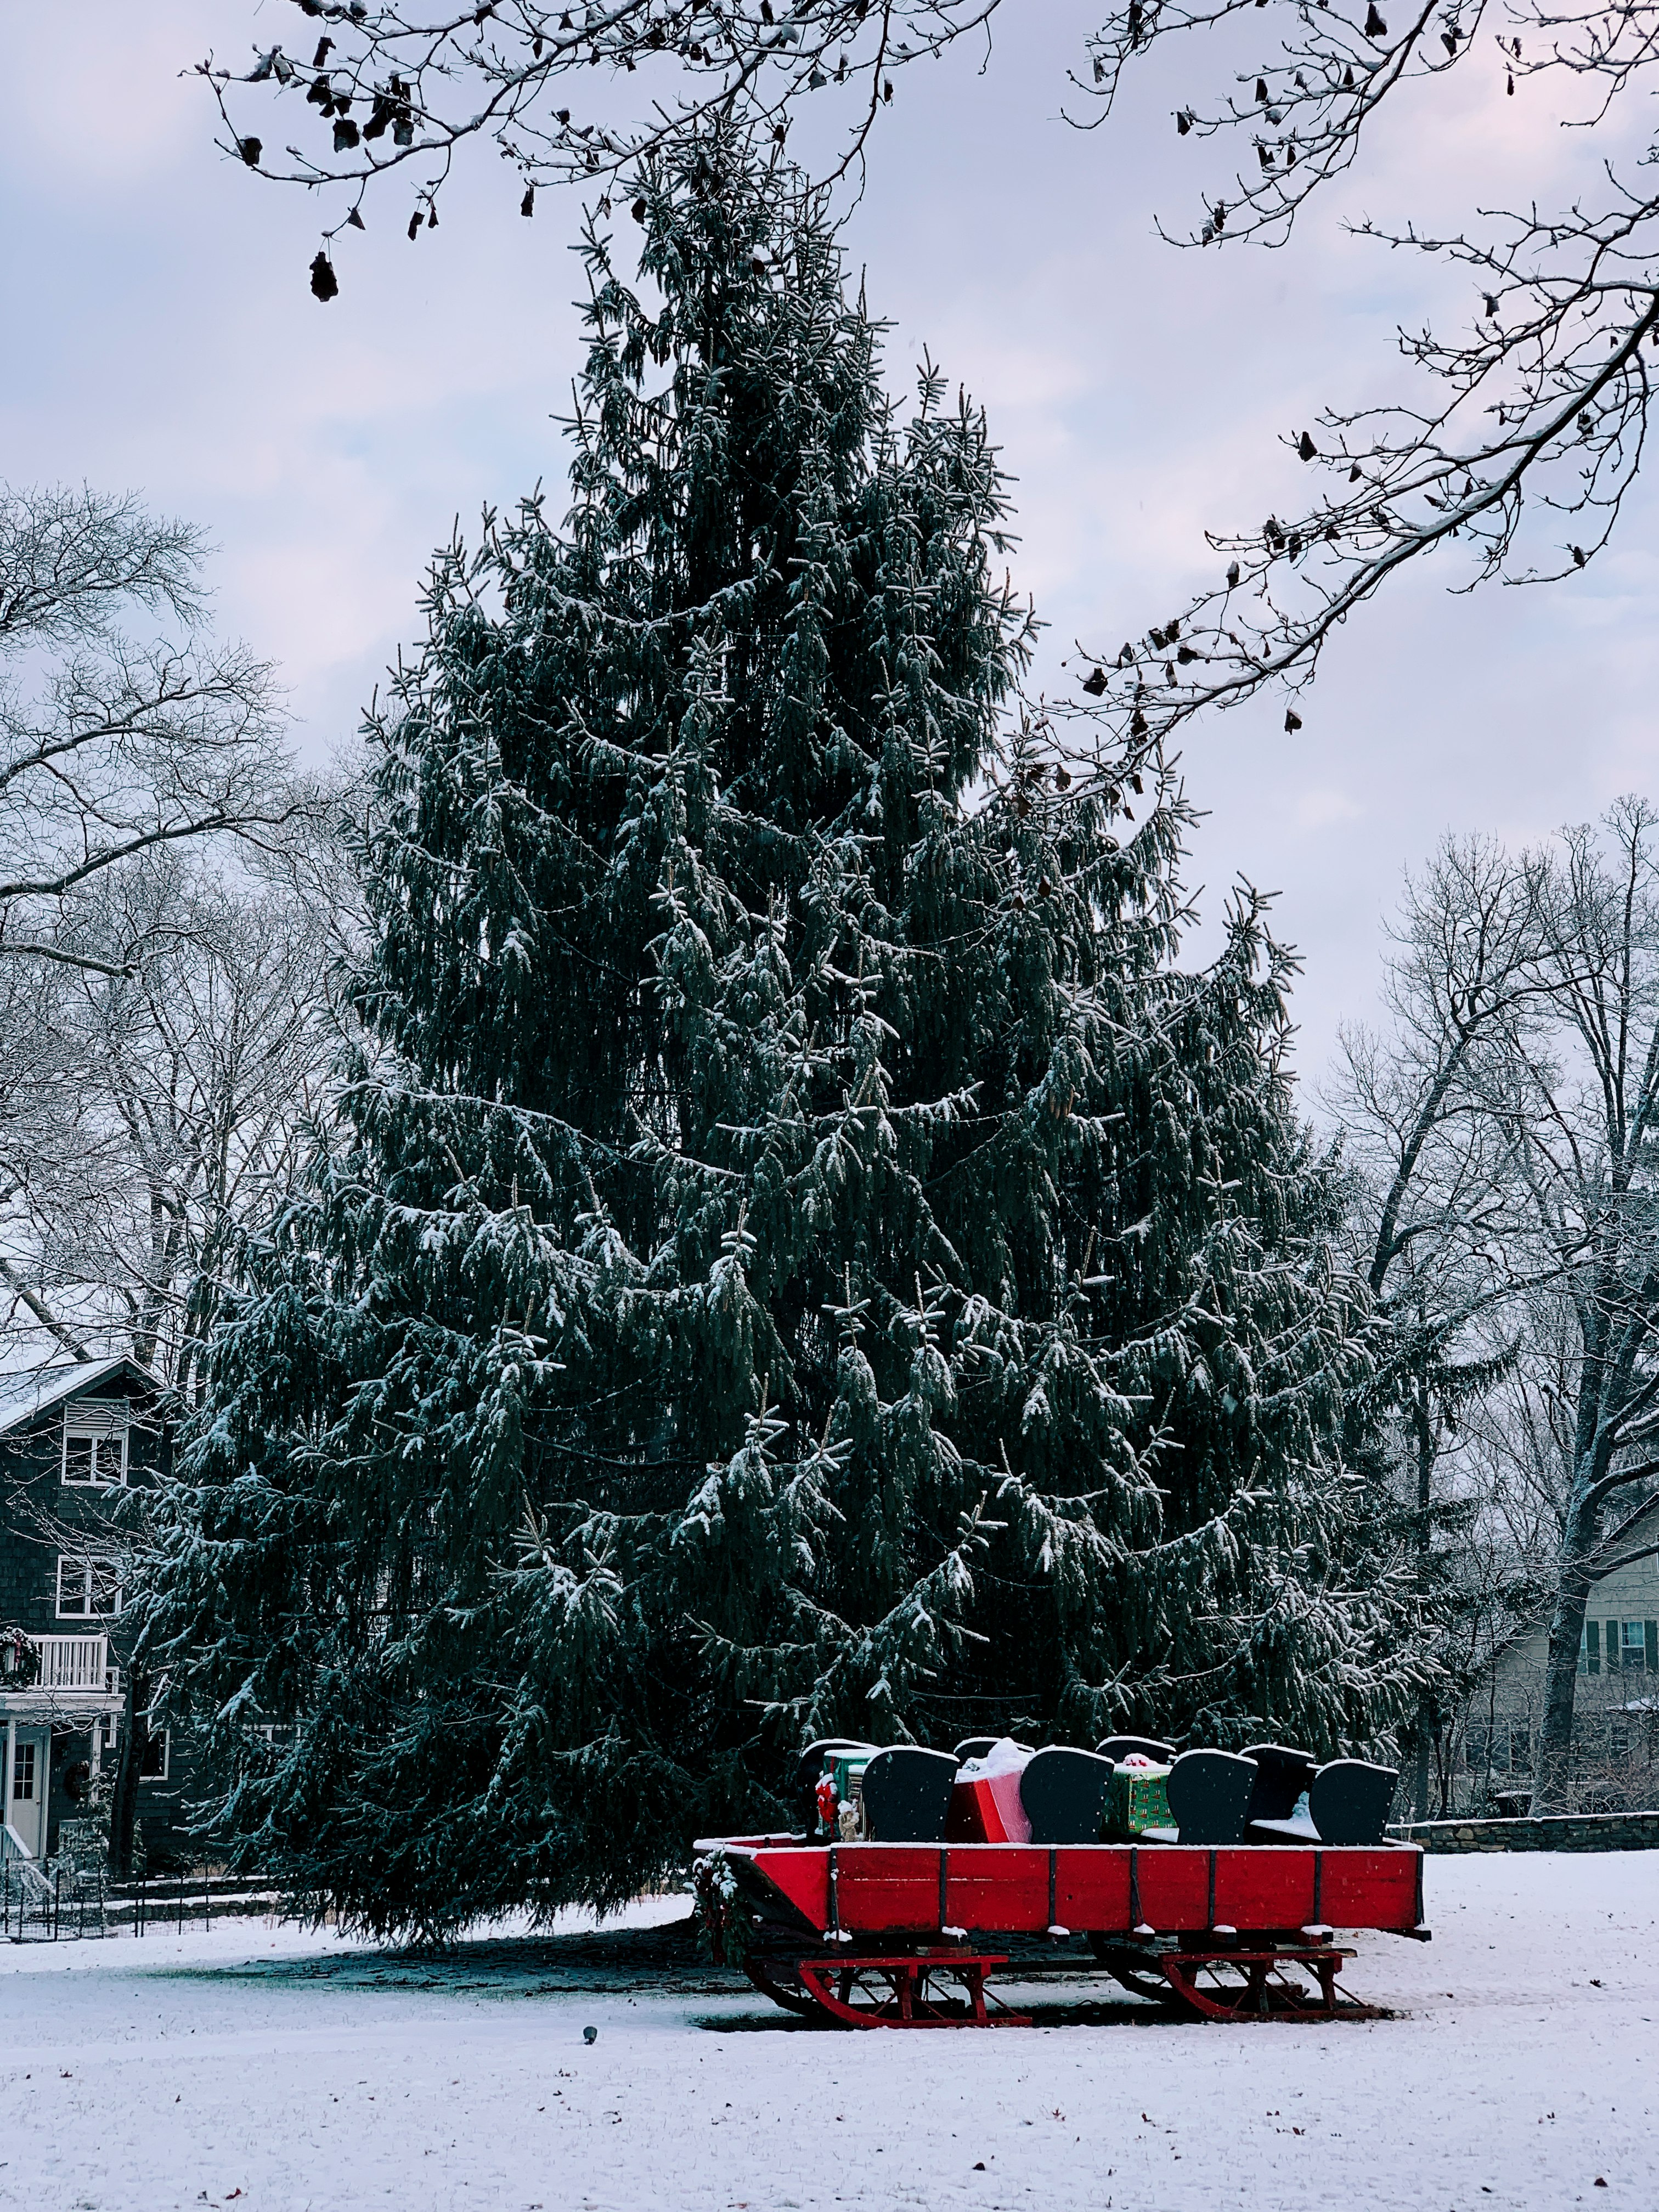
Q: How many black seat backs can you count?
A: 8